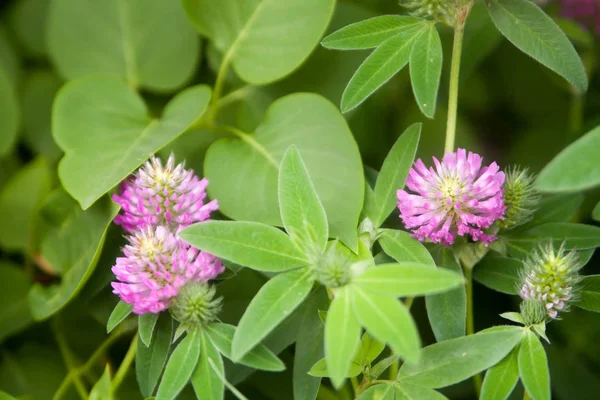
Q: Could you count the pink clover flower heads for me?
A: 3